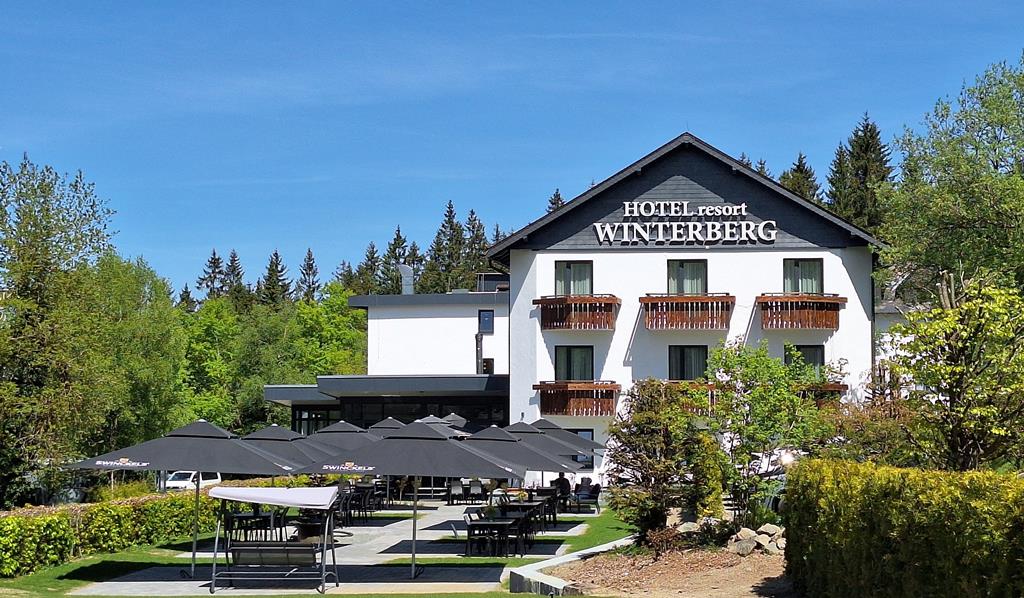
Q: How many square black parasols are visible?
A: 10